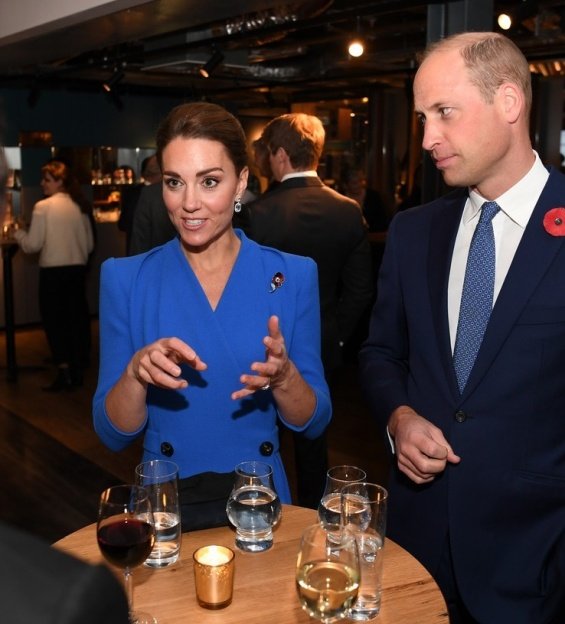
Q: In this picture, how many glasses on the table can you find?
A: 6